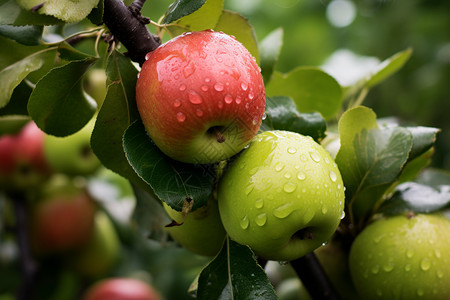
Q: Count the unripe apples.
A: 5